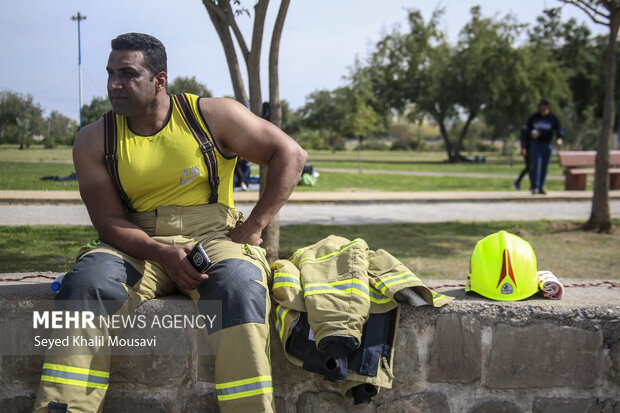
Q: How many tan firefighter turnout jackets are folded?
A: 1